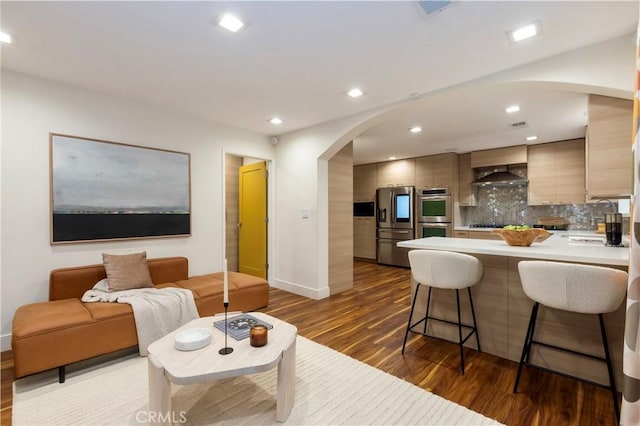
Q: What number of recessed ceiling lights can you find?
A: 9